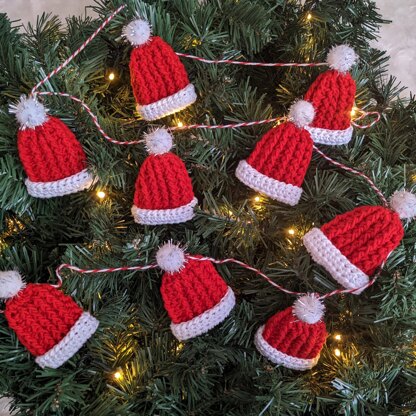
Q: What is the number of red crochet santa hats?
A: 9